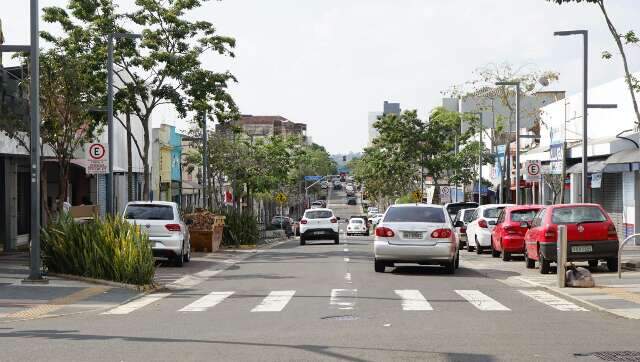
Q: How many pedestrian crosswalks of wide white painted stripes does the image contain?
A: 1